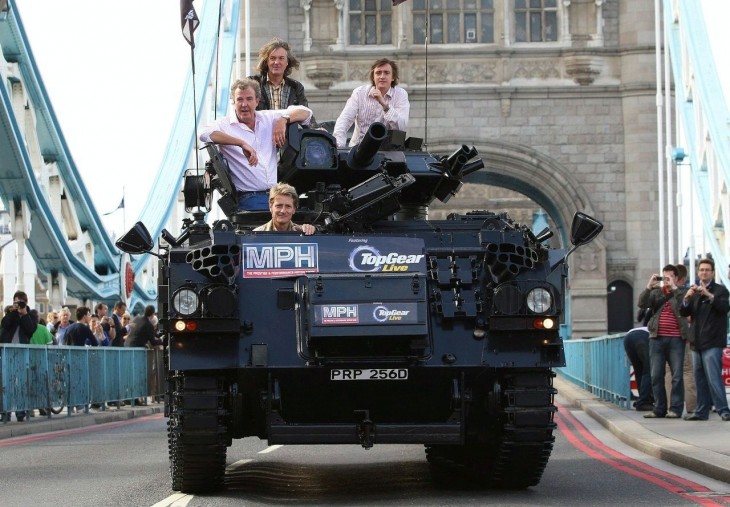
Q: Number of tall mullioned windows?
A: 3